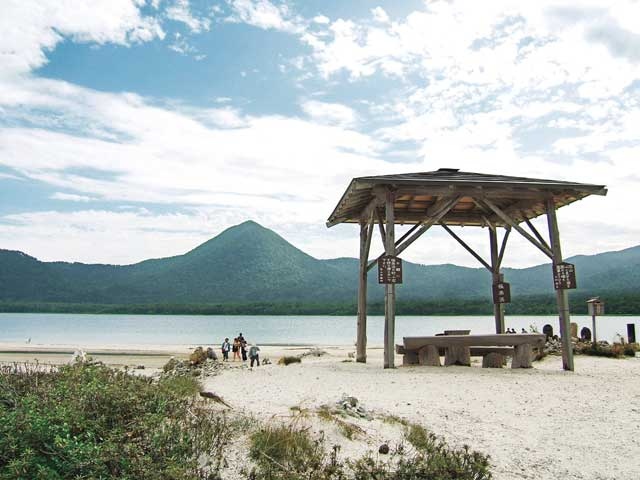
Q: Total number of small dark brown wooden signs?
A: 3